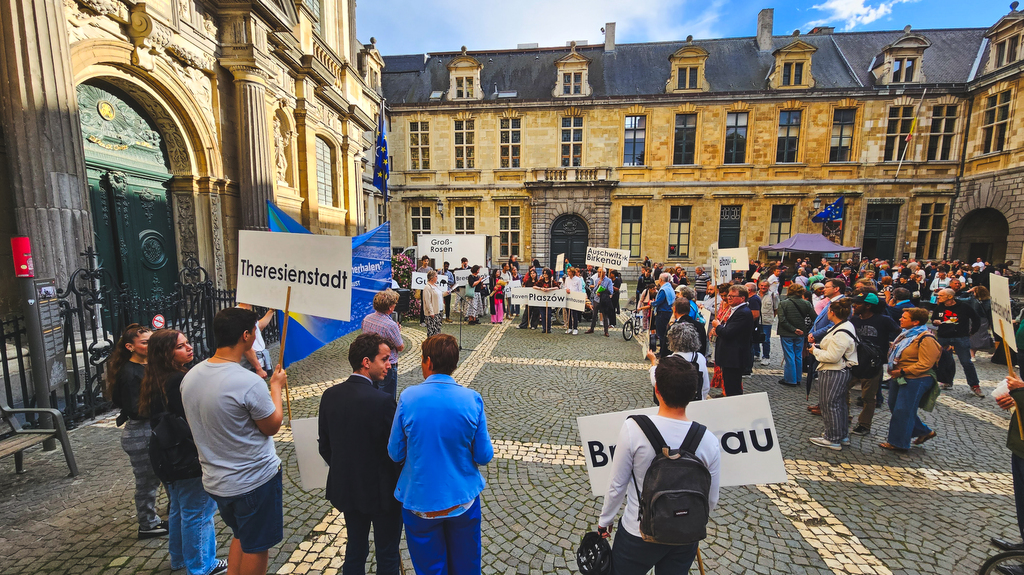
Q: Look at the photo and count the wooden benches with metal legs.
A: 1